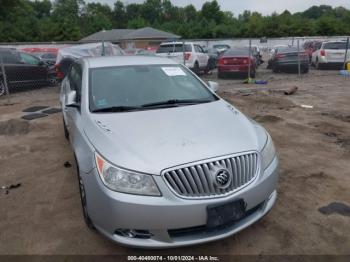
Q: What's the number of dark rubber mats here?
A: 3